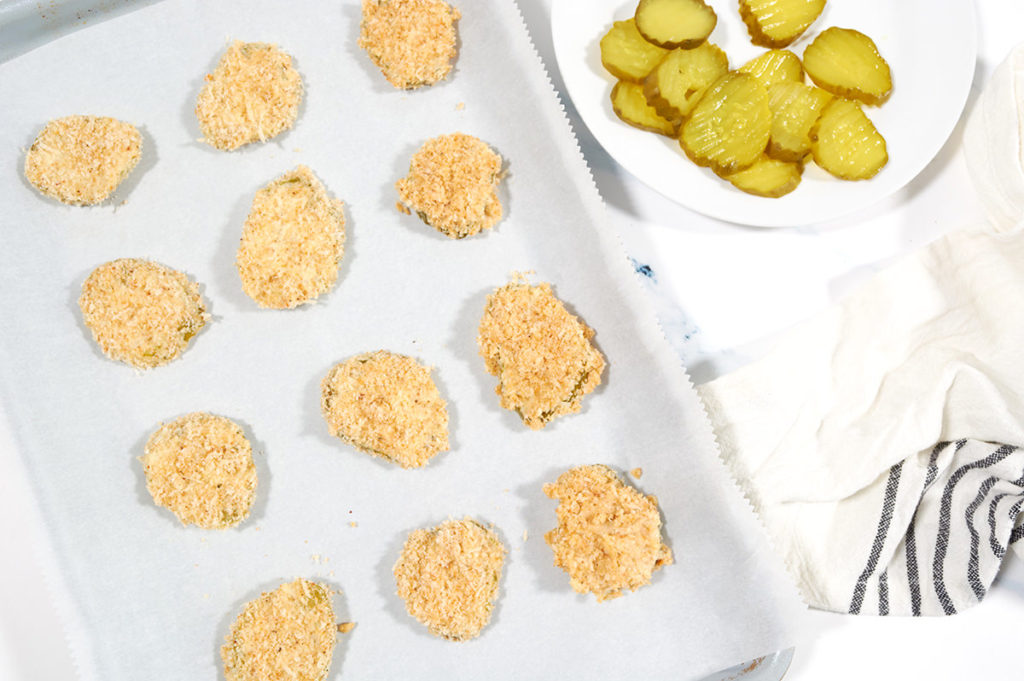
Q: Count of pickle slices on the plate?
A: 11